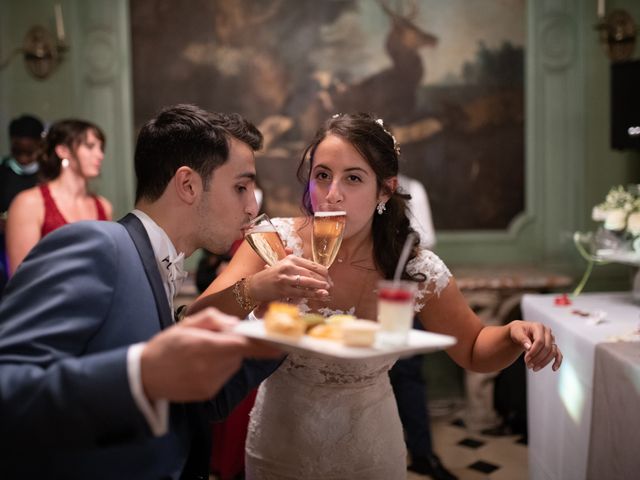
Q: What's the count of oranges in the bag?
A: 0